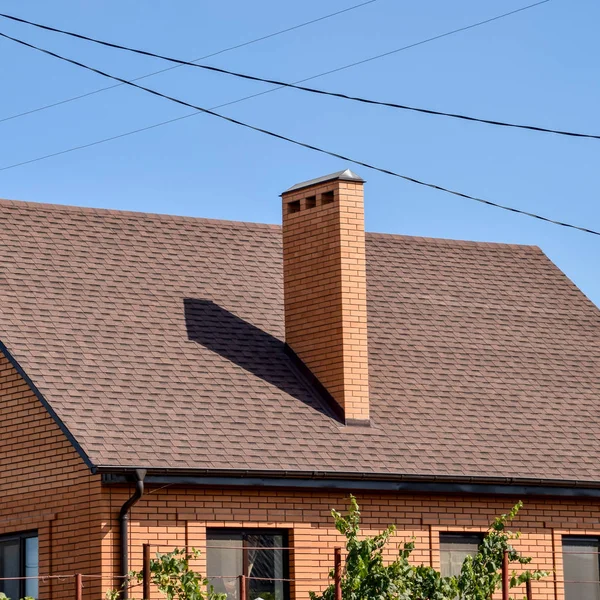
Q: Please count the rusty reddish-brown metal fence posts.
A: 6